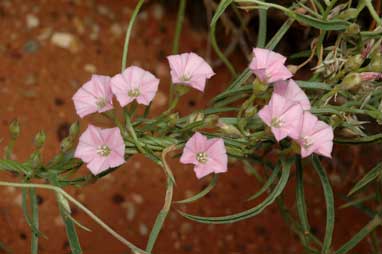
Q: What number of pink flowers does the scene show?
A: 9